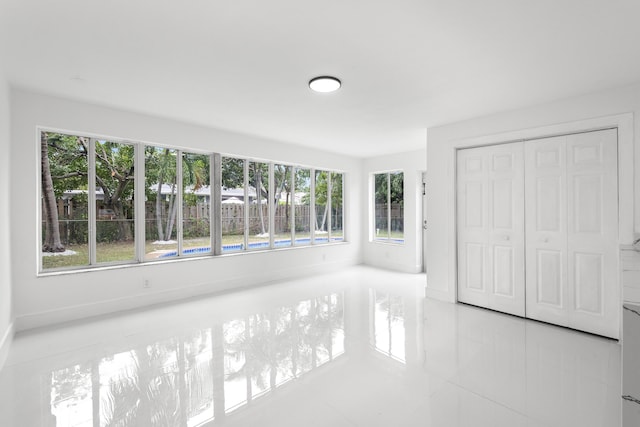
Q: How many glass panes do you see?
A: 12